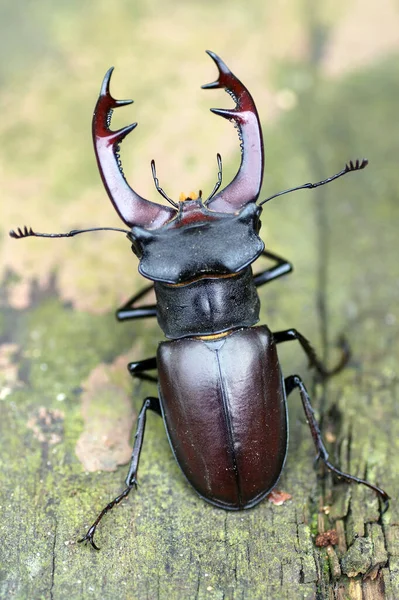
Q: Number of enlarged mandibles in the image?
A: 2